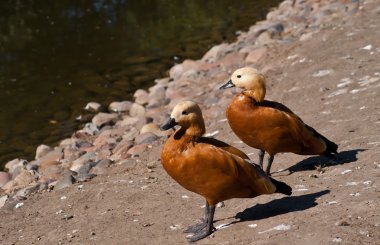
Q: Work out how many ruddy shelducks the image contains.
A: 2